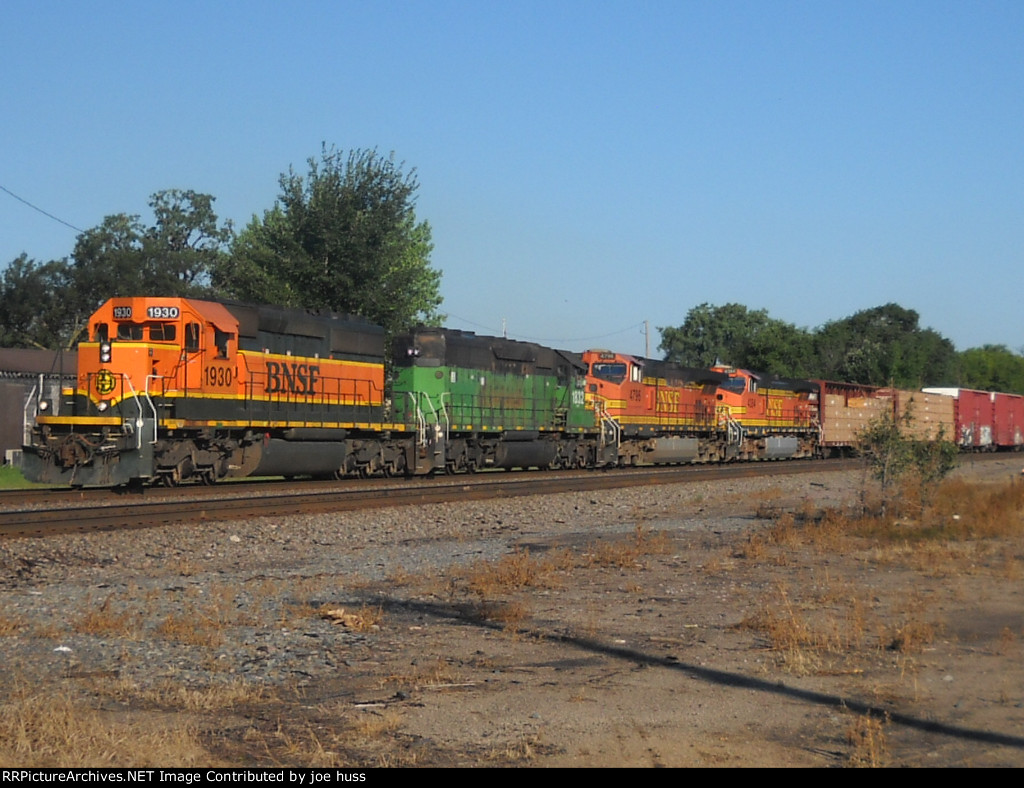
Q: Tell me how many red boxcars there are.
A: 2